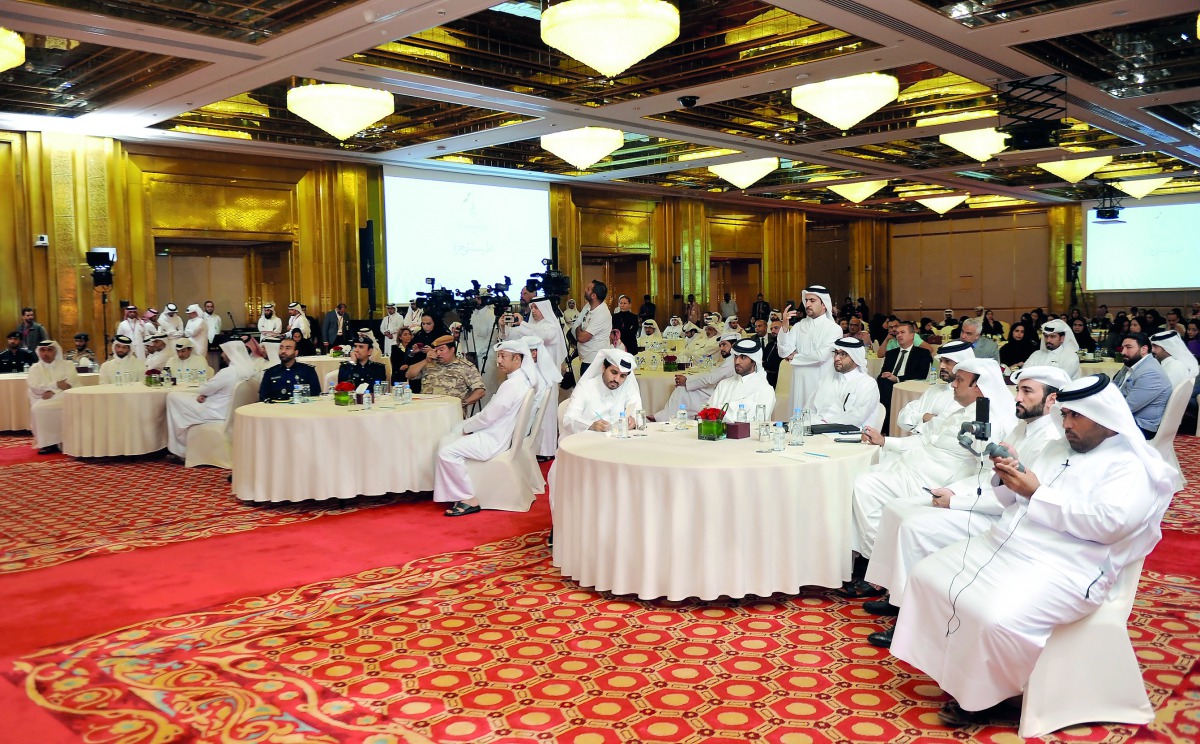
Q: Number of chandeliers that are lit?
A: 11